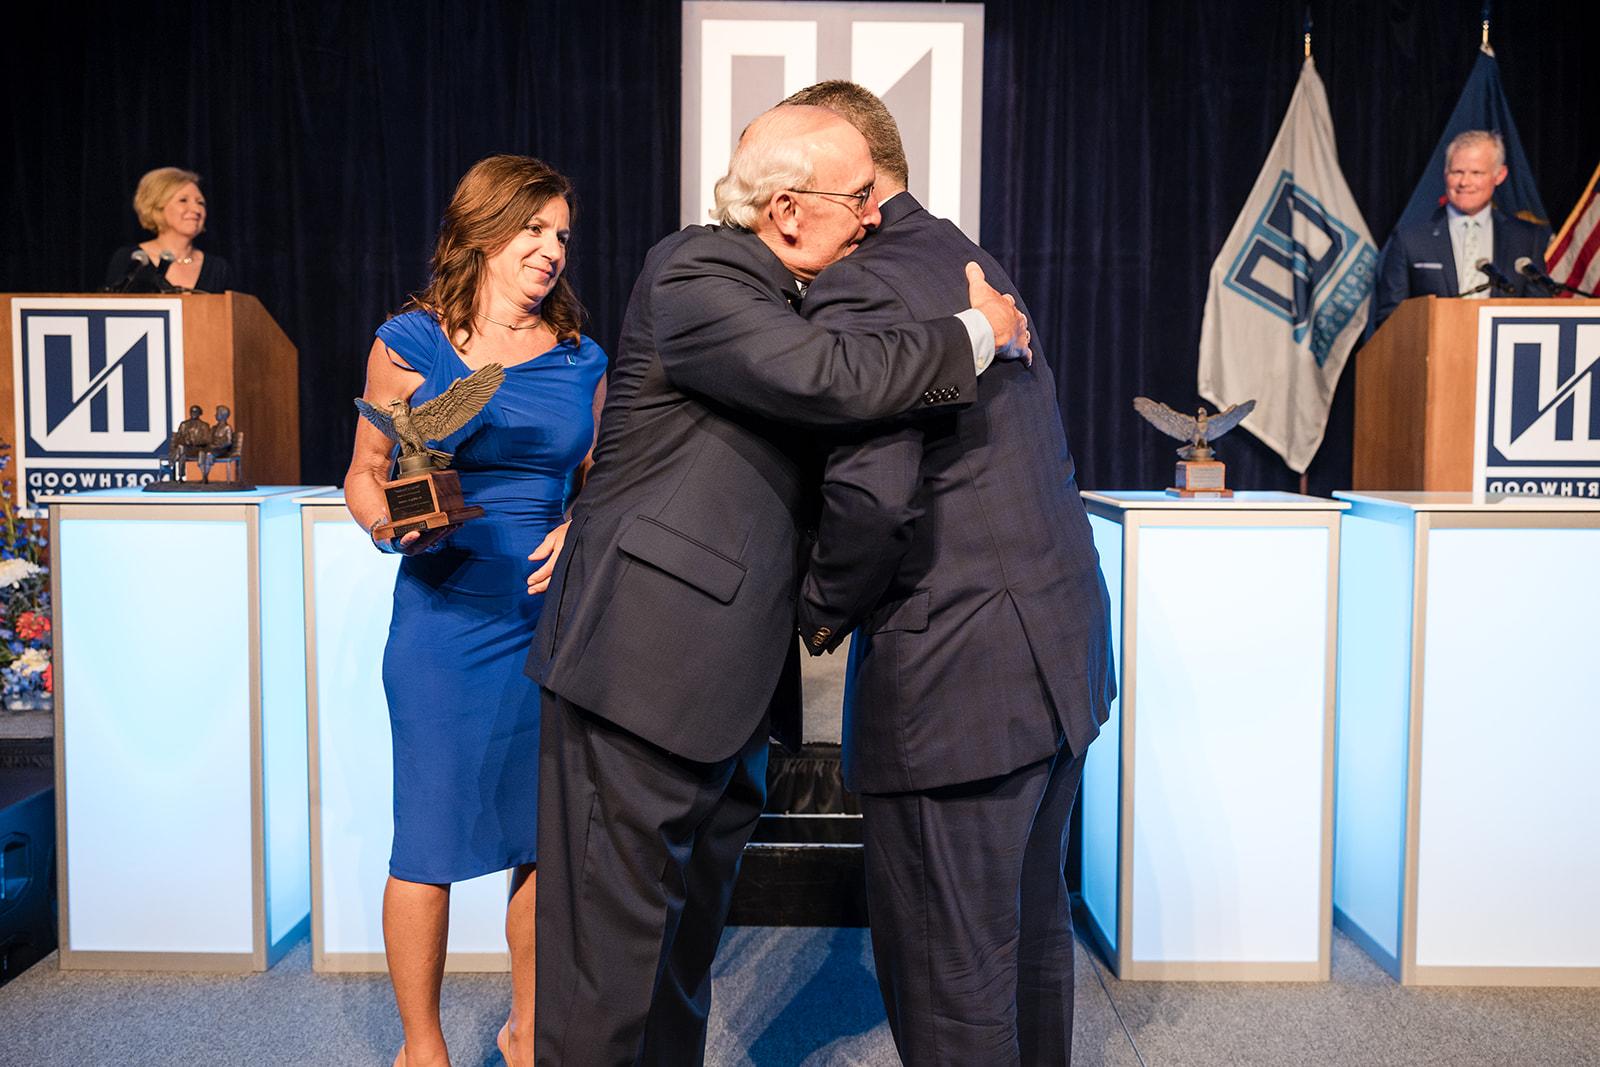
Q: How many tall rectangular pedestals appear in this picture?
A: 4